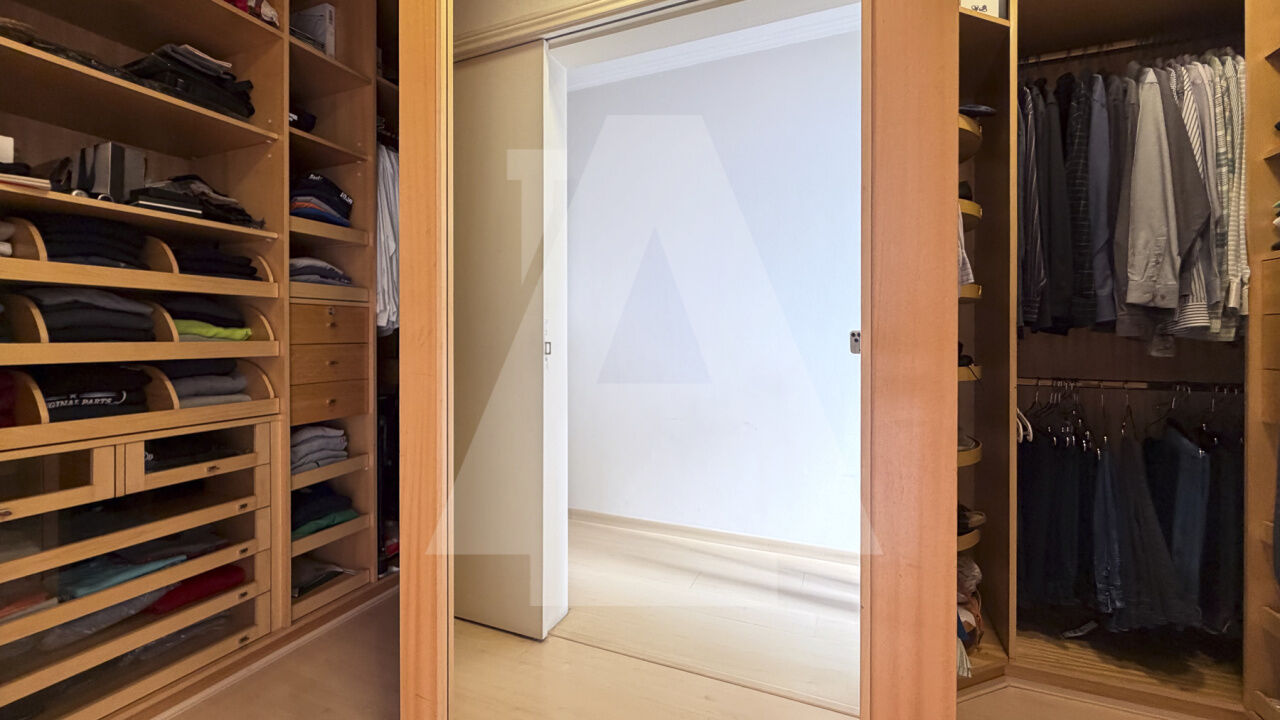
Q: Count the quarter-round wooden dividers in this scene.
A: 9